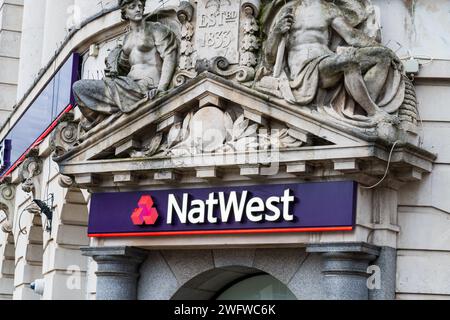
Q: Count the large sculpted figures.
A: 2